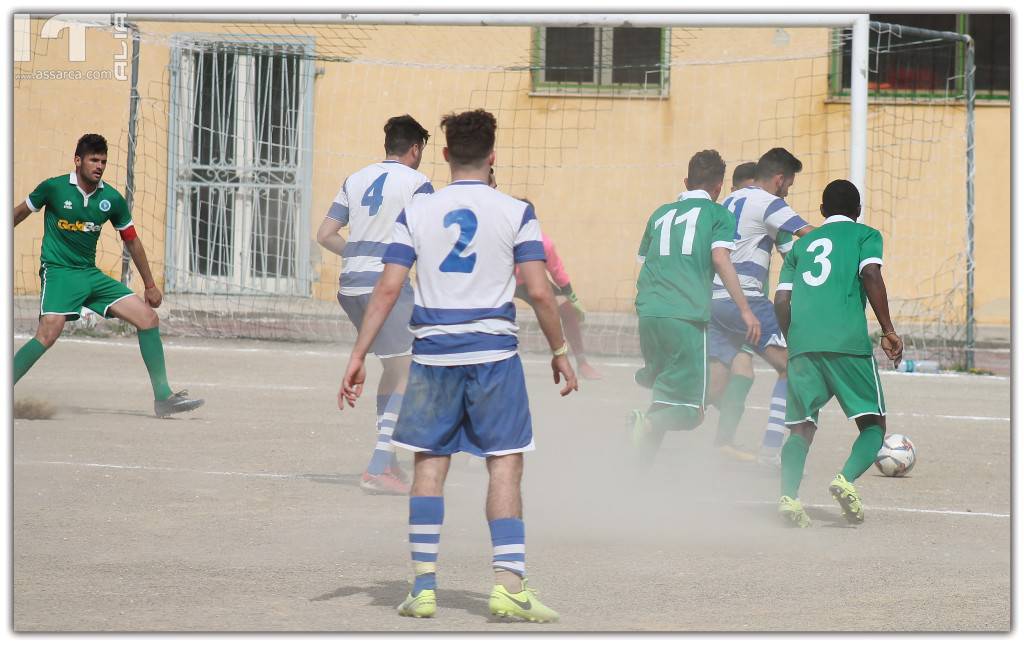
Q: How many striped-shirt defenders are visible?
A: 3